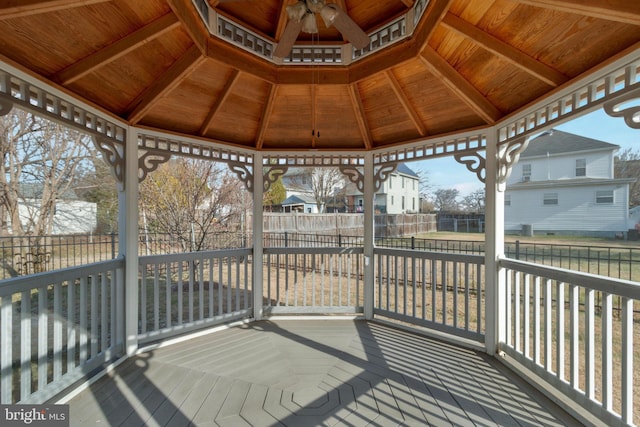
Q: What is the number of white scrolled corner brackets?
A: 10